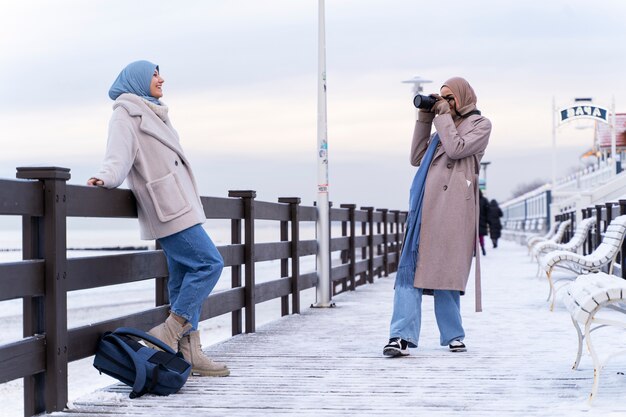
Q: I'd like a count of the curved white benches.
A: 5